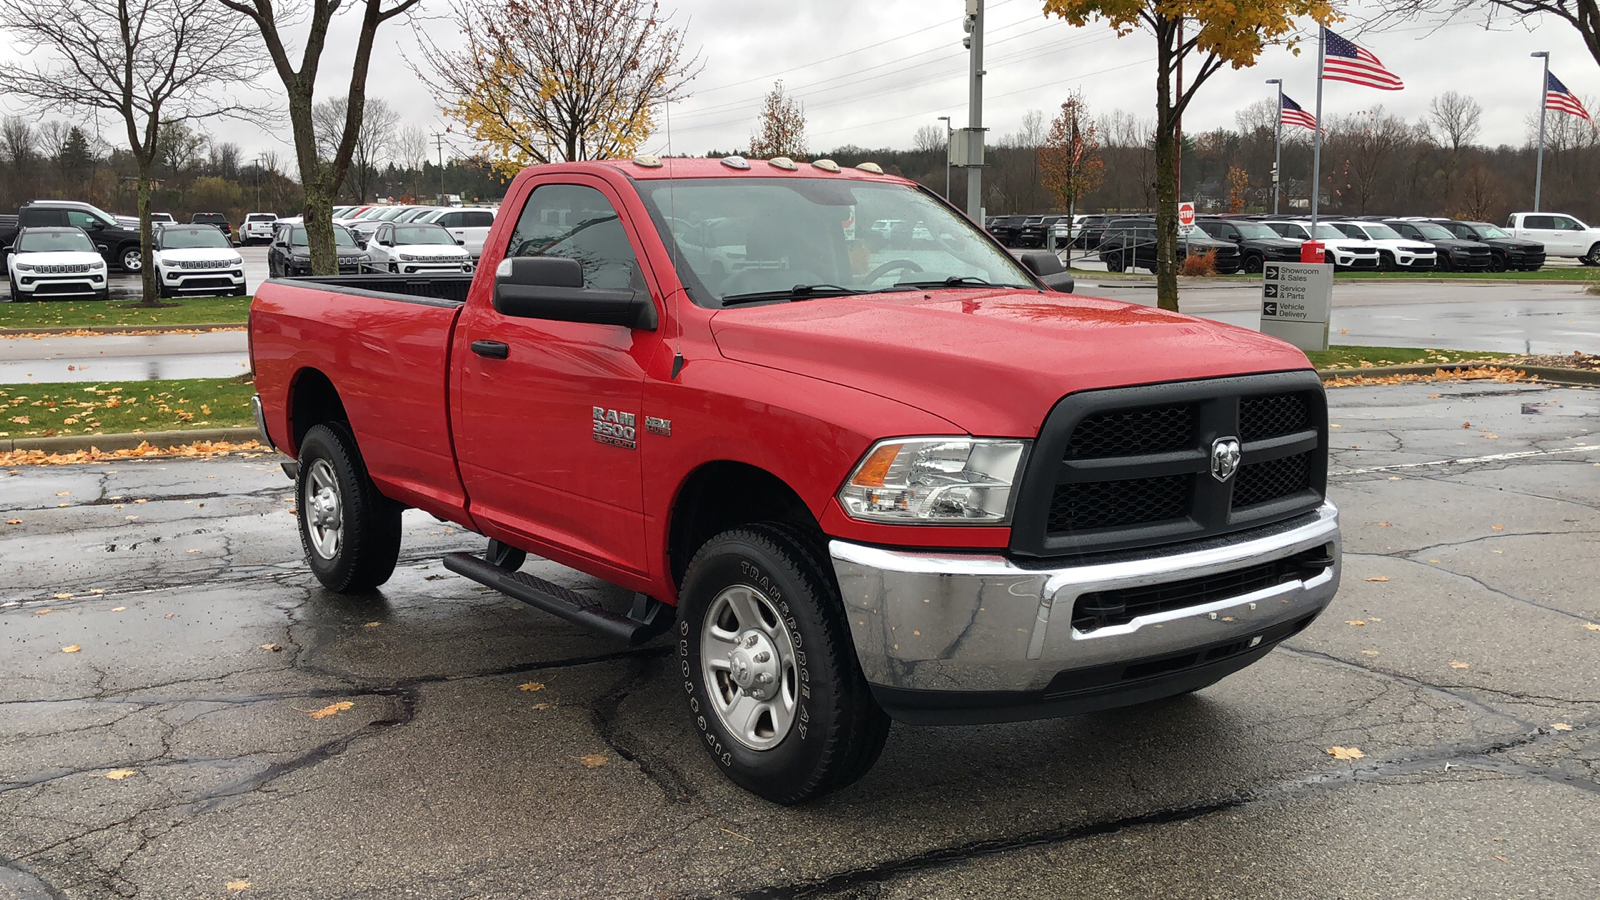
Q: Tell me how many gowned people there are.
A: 0